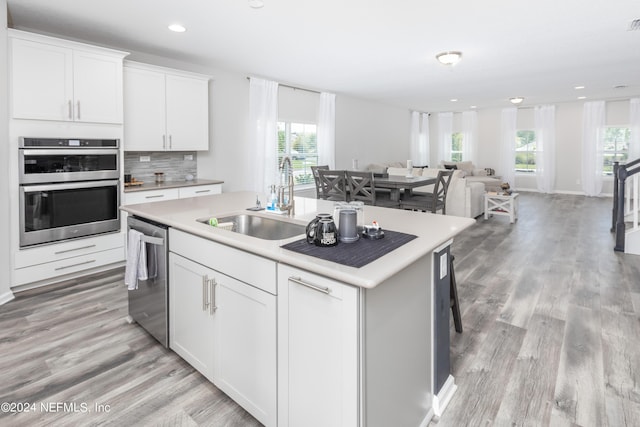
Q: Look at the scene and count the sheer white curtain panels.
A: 10